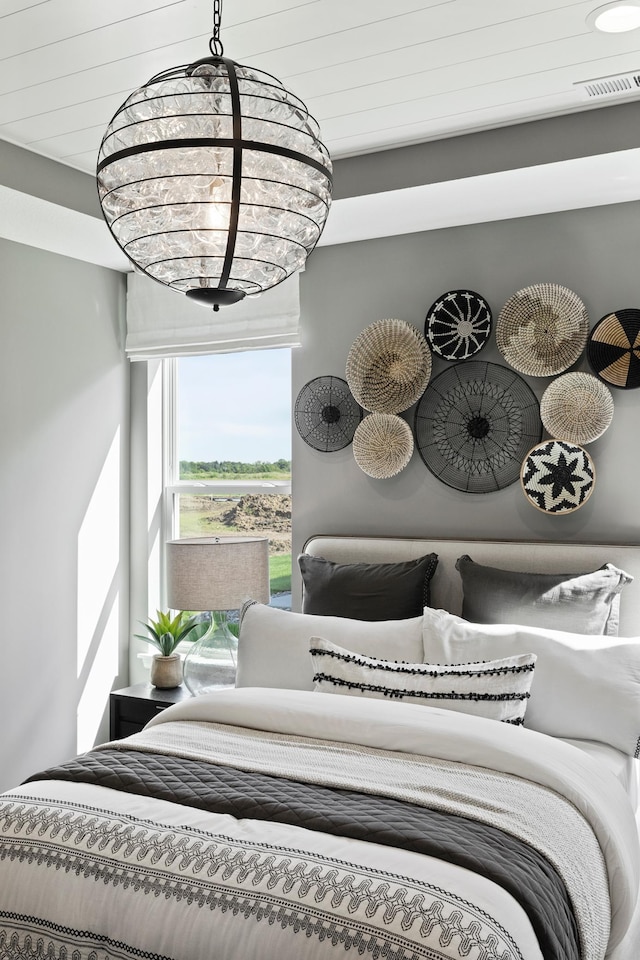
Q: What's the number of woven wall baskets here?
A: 9